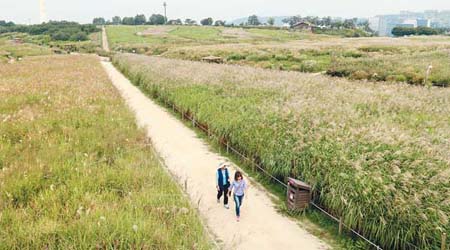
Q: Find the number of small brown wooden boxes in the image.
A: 1